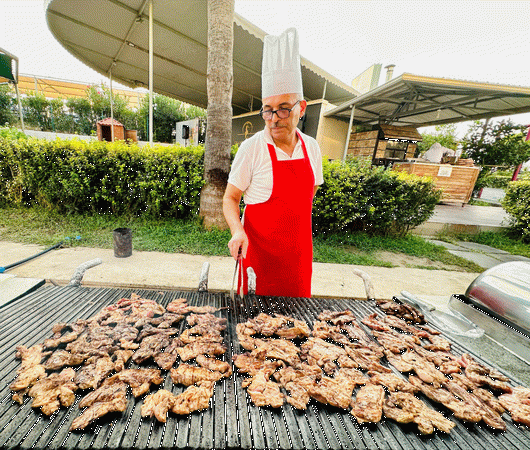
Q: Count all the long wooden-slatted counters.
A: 1